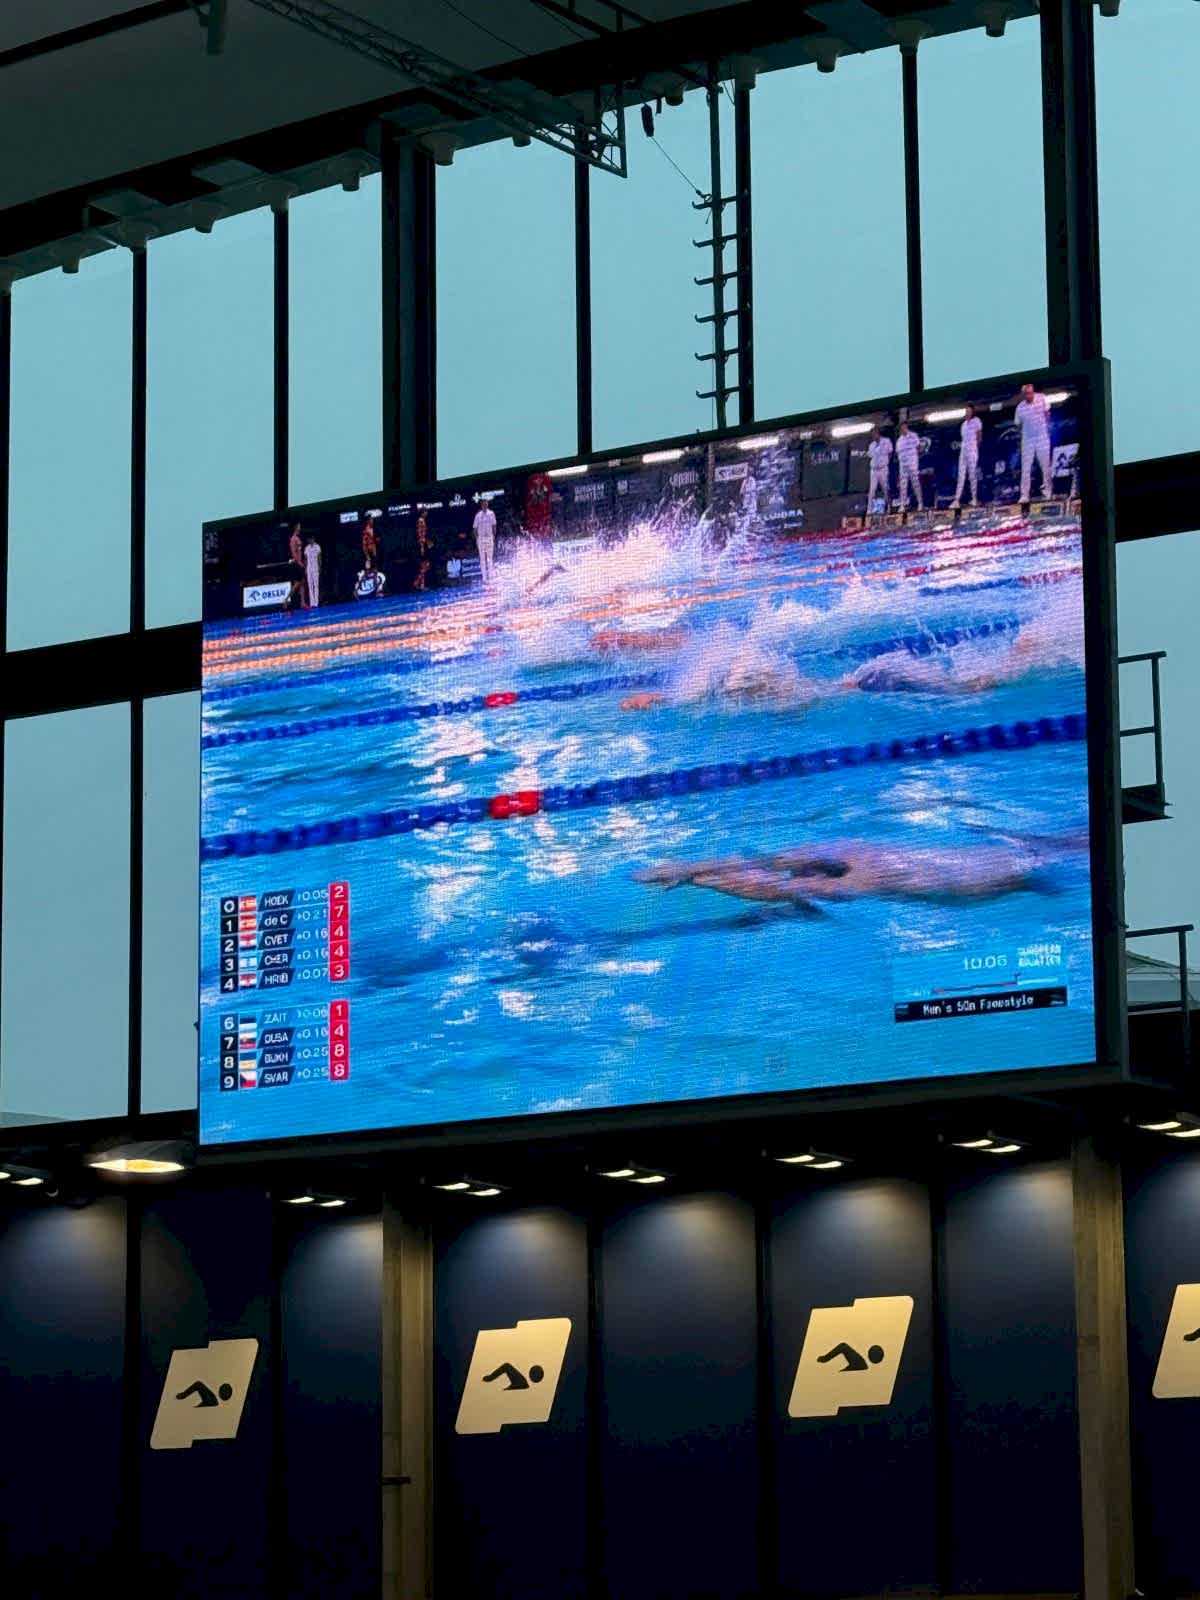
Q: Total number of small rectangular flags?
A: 9